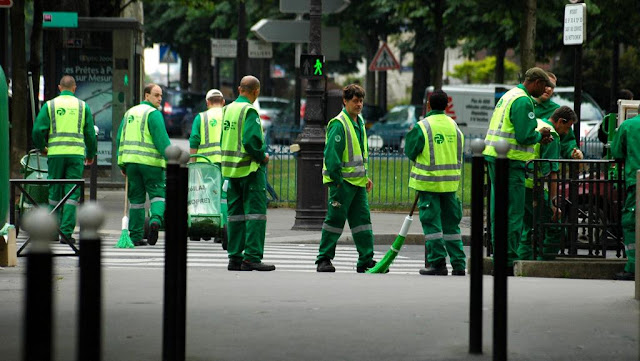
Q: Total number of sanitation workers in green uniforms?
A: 10